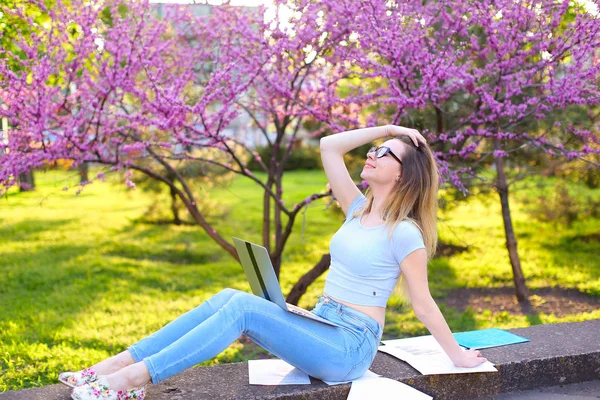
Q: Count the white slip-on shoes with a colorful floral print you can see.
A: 2